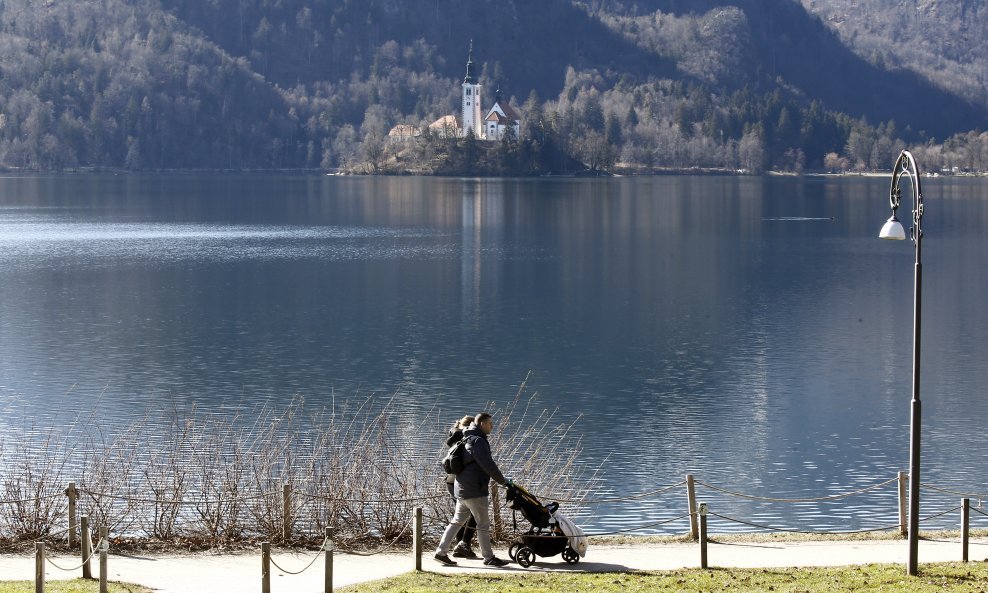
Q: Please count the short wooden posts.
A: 13